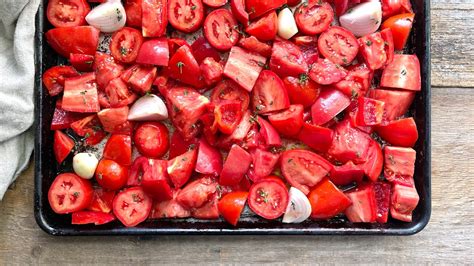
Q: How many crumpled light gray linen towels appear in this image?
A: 1